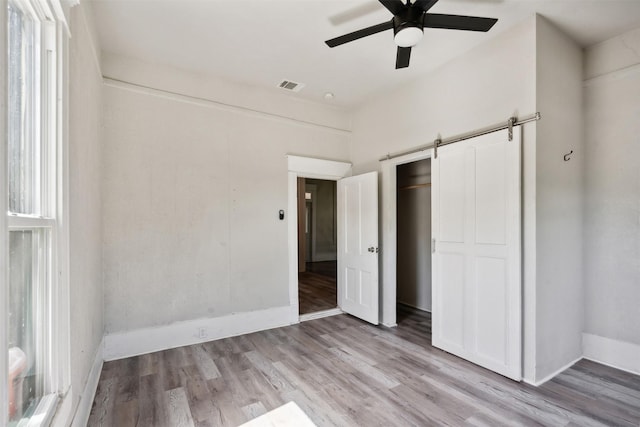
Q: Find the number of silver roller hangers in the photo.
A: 2